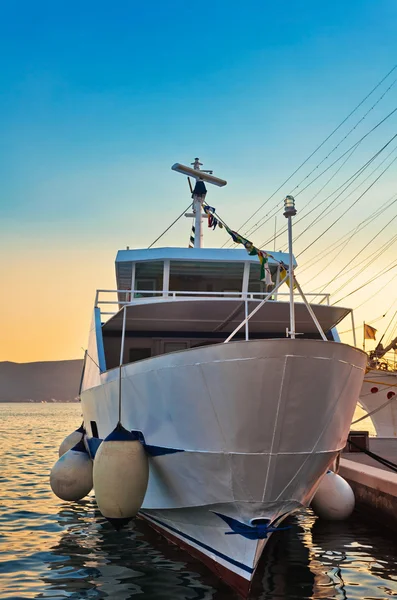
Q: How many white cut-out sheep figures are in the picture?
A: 0